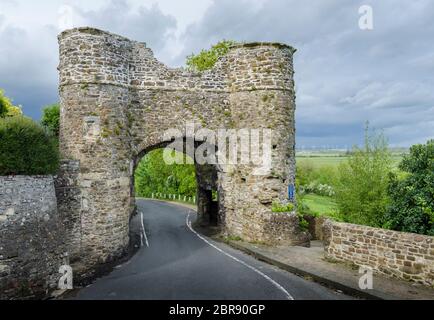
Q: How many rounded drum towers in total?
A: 2